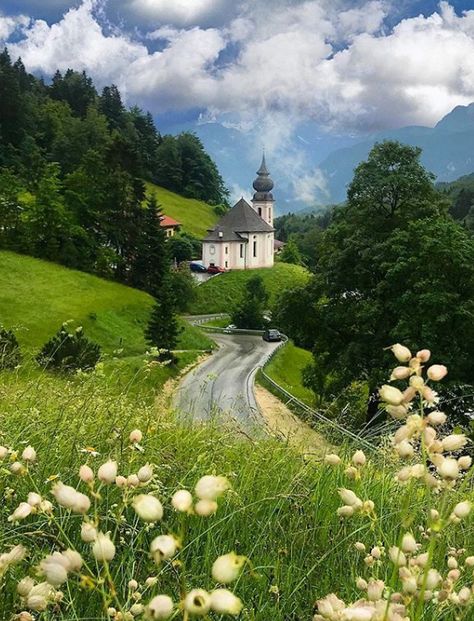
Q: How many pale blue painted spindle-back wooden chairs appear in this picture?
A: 0